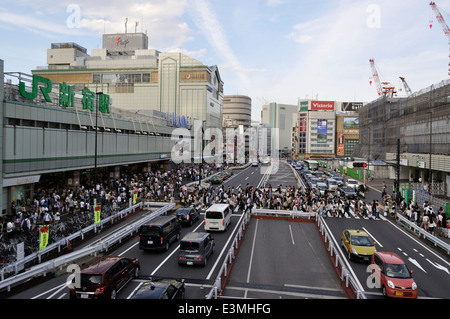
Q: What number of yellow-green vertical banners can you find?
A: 3